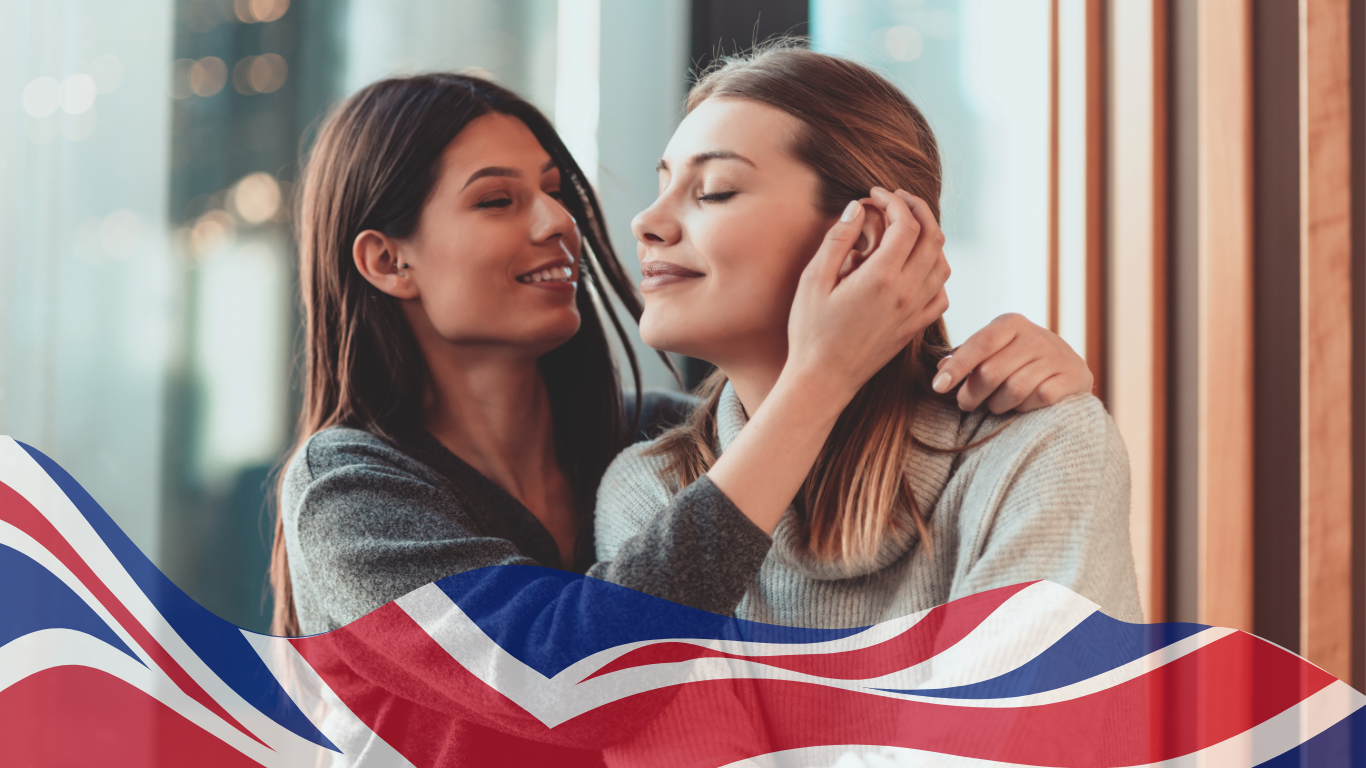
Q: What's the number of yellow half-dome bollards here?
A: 0